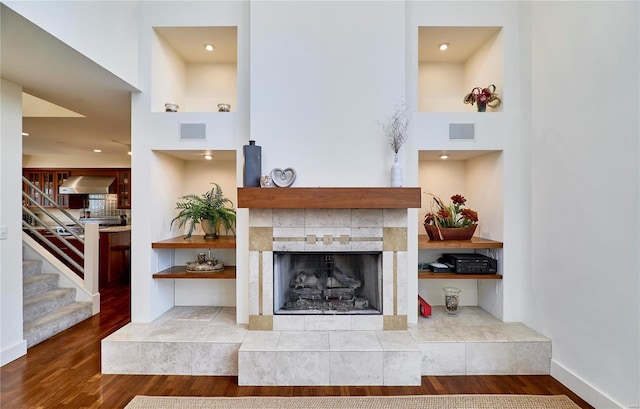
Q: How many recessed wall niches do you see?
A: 4